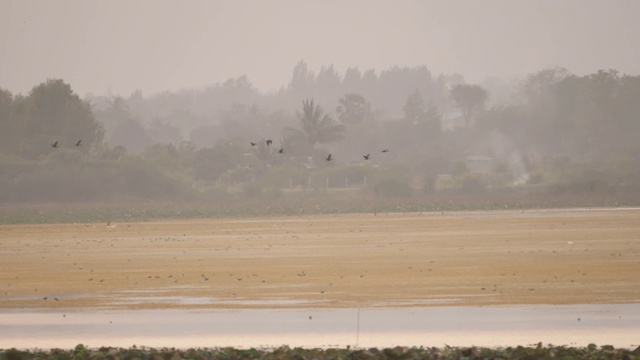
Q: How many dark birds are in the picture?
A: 8